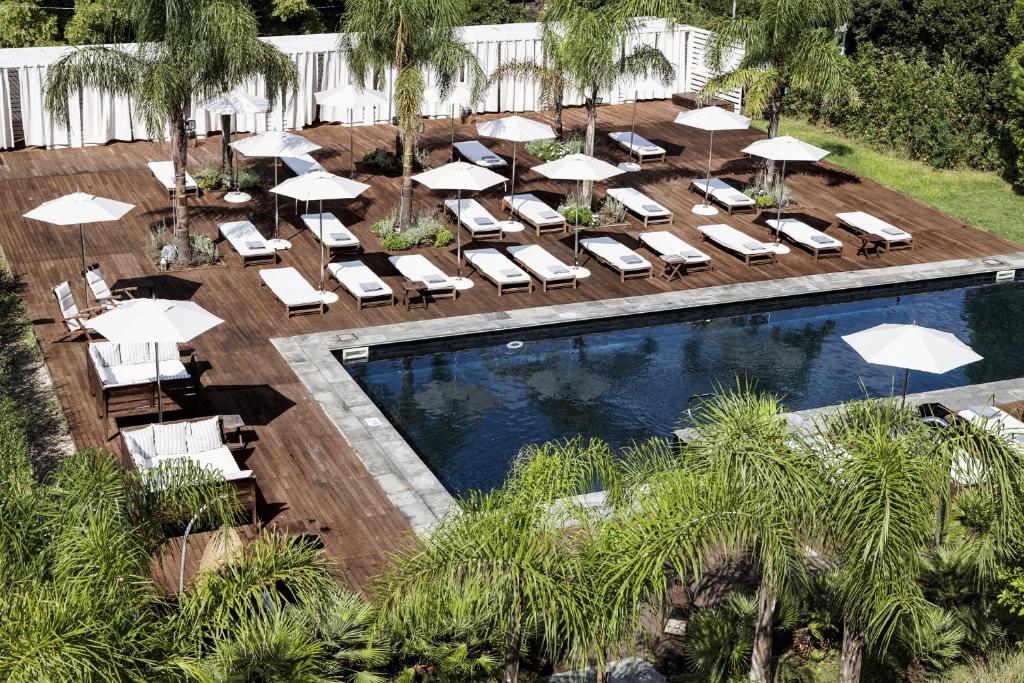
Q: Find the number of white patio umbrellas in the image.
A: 14